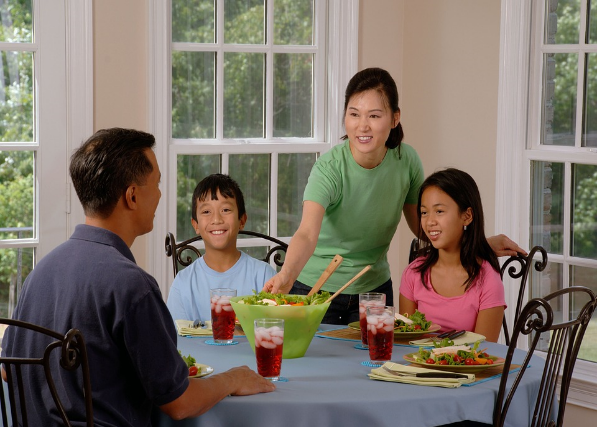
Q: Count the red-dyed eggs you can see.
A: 0